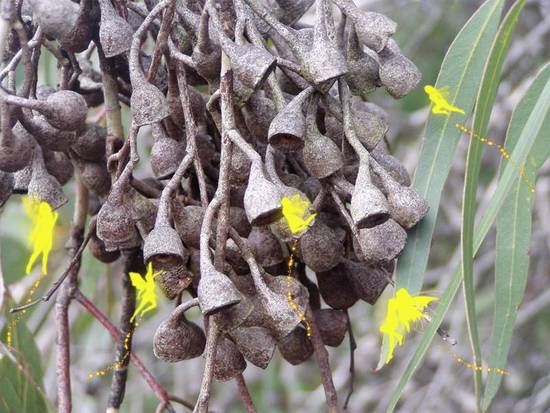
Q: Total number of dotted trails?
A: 5